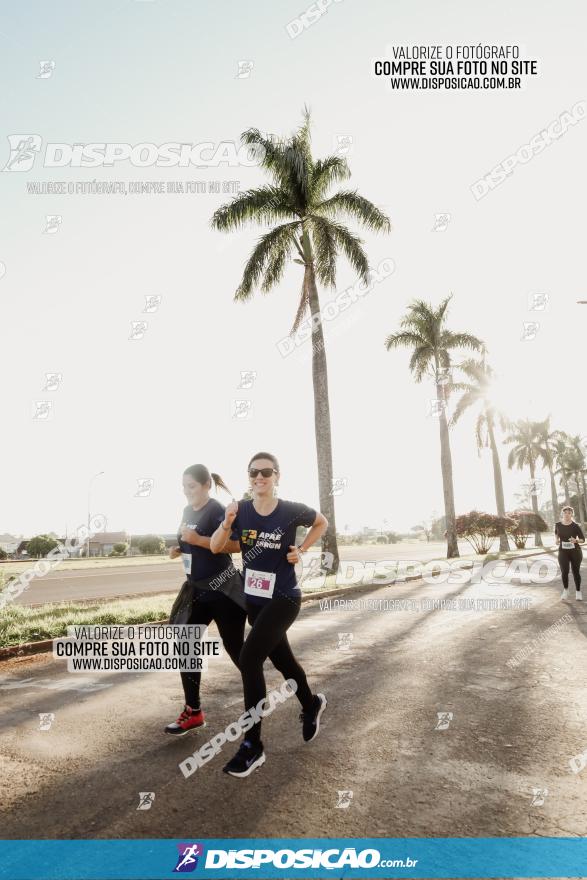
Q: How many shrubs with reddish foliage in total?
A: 2